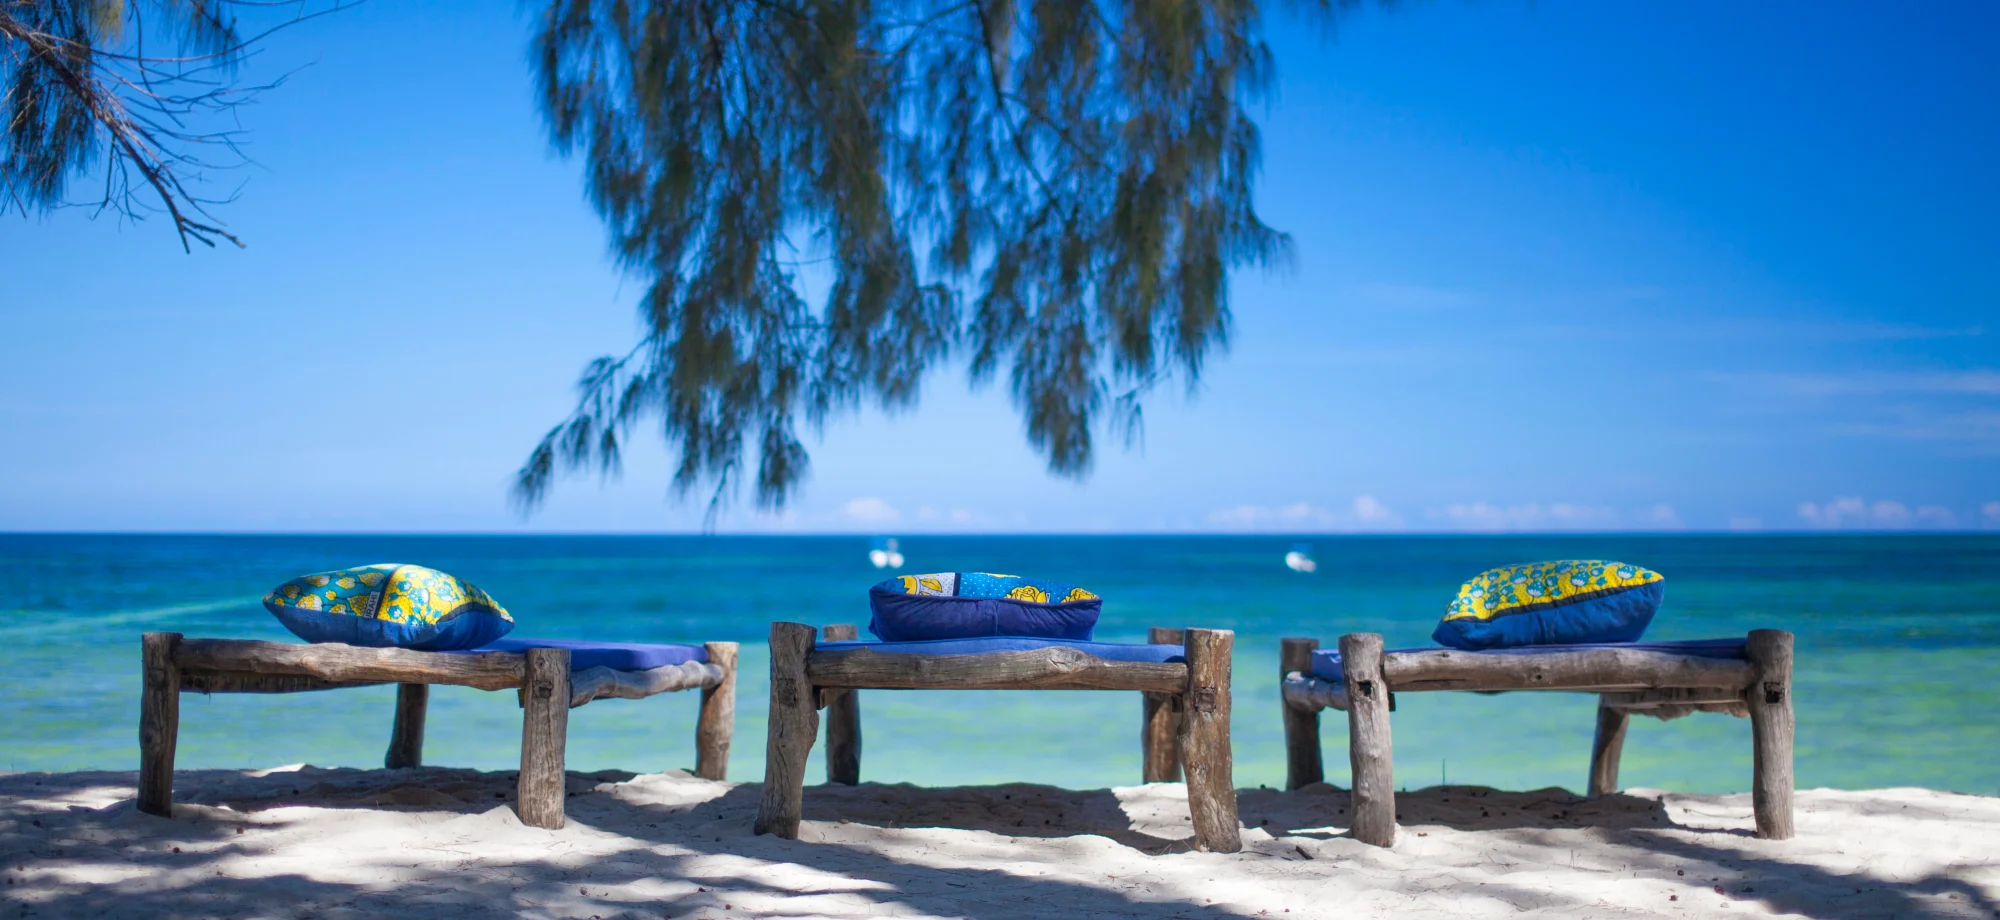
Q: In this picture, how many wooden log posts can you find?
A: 12